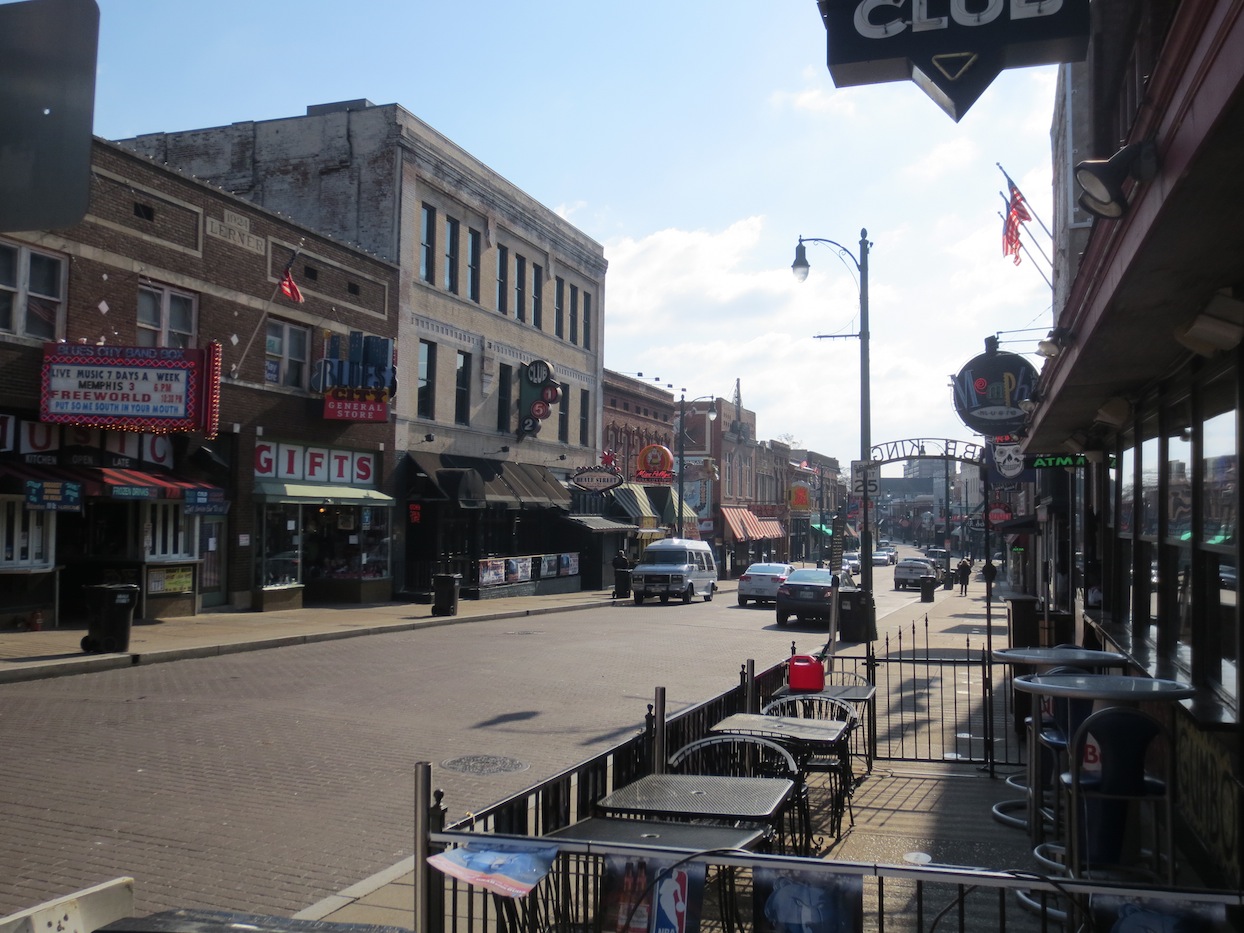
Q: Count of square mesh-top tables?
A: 4